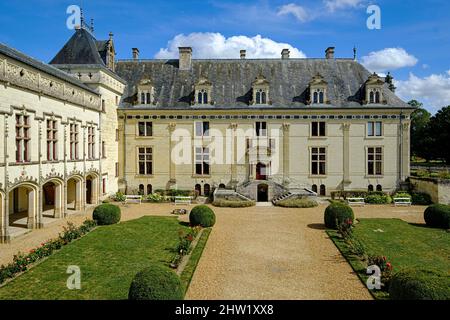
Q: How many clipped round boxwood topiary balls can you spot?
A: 6